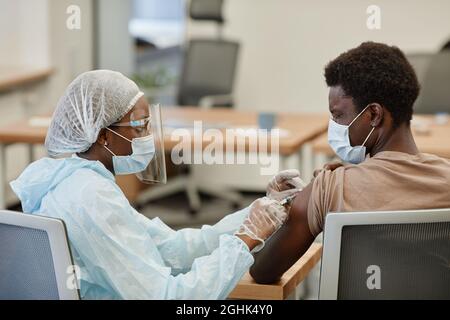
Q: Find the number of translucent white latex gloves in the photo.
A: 2